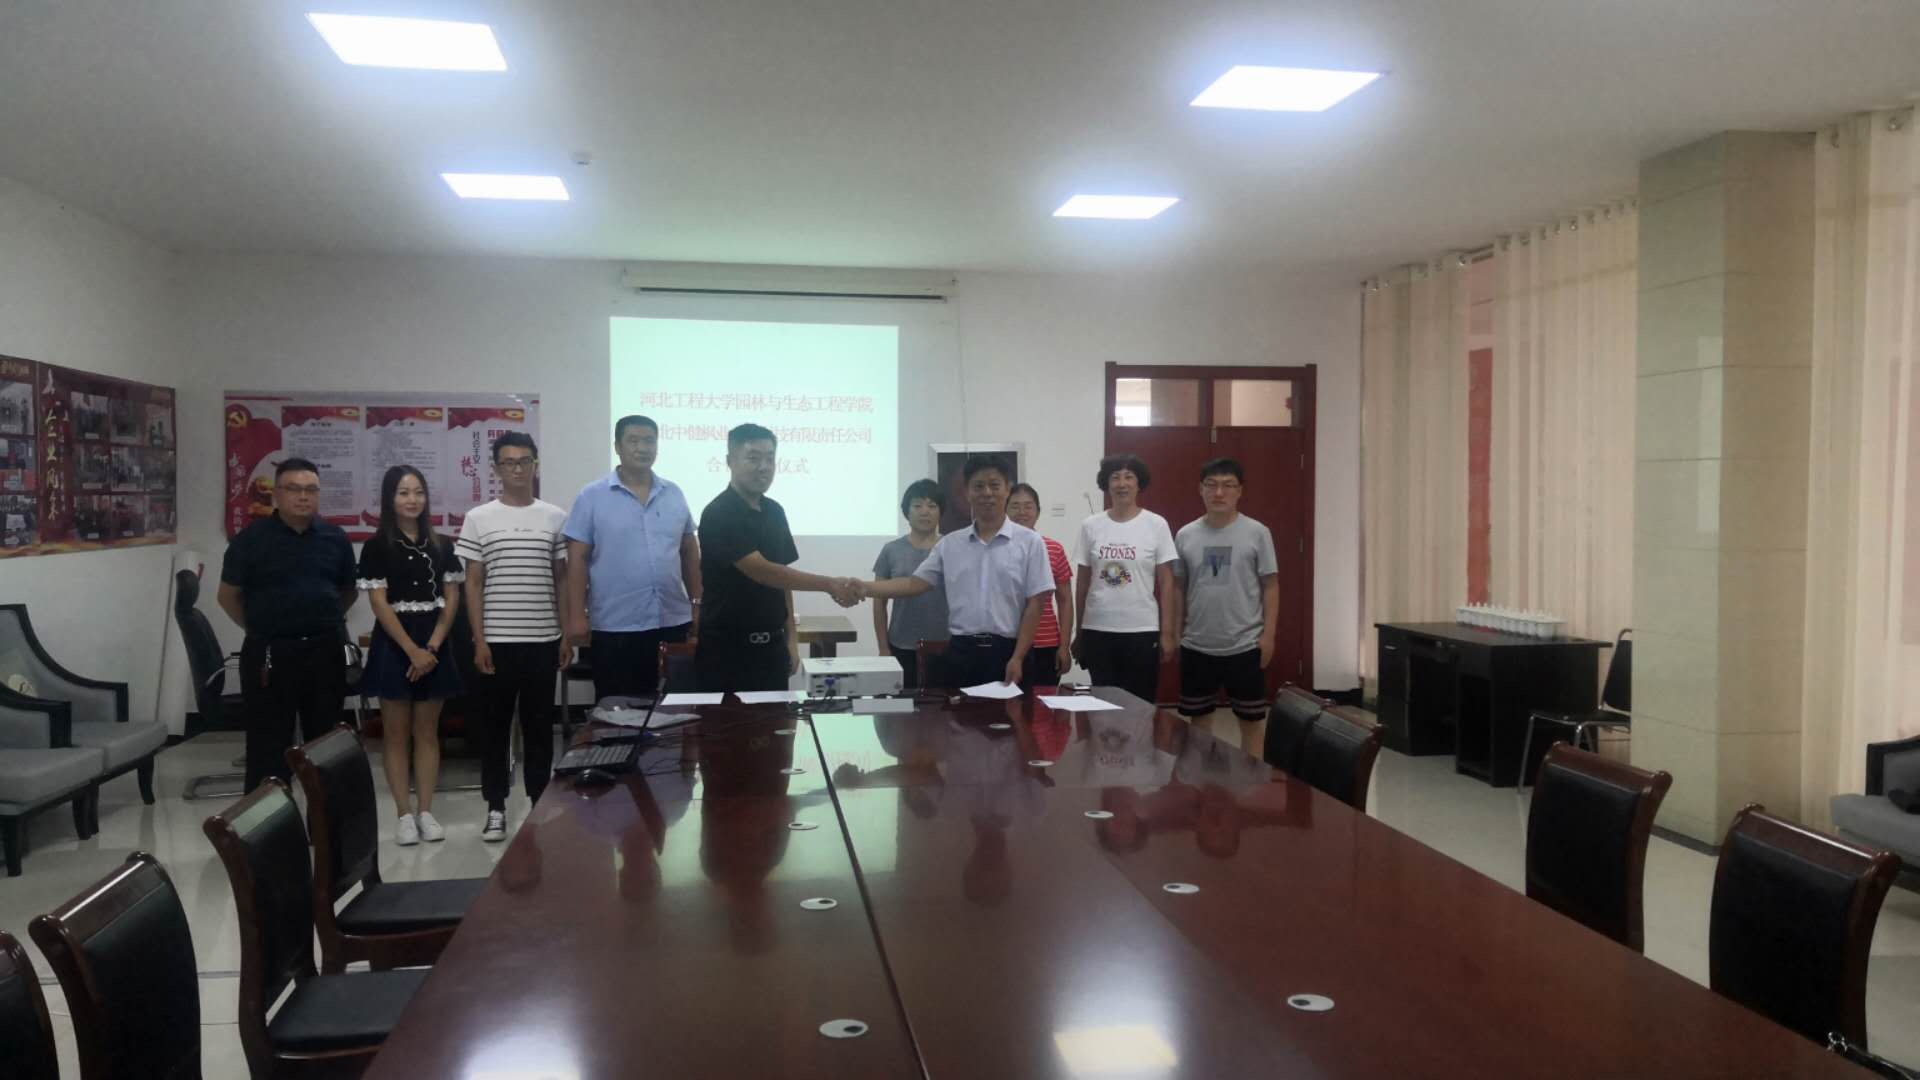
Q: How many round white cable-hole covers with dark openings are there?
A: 10